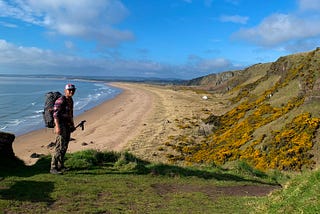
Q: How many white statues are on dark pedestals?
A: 0